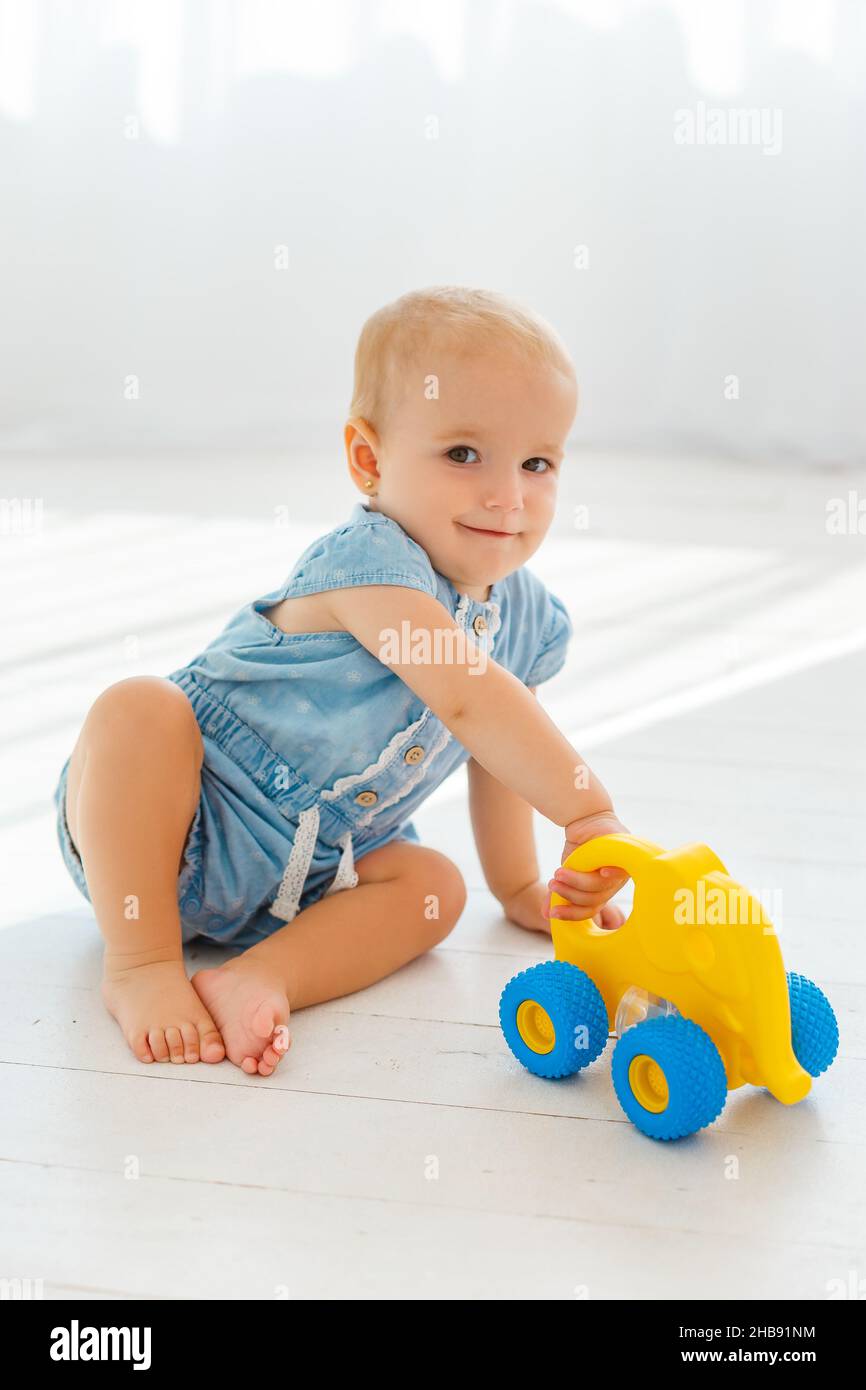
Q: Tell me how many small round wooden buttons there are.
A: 3